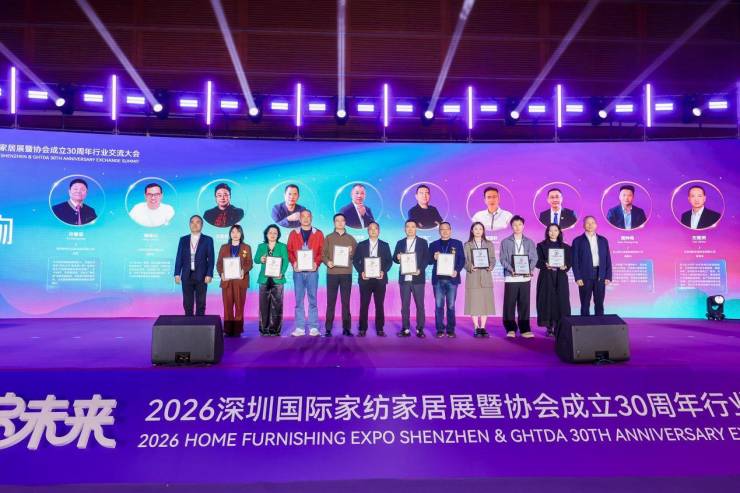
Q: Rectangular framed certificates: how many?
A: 10